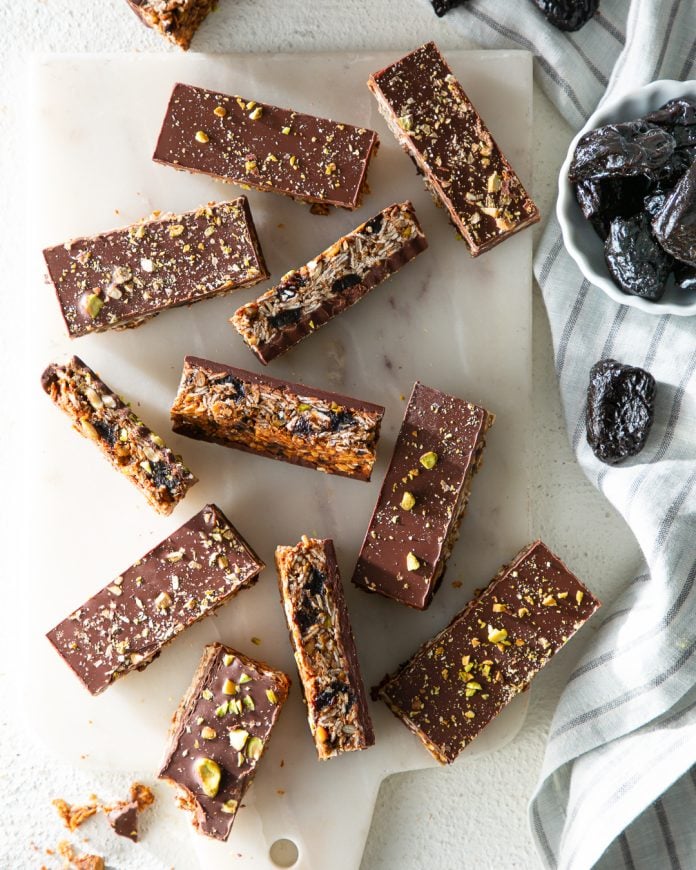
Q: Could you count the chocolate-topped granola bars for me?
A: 12